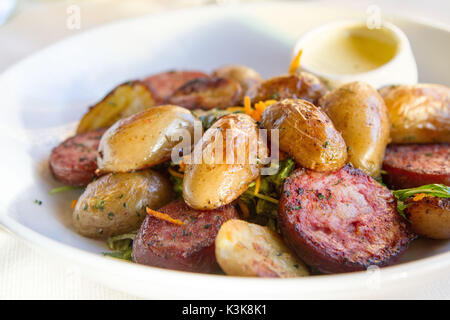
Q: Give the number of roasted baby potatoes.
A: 12